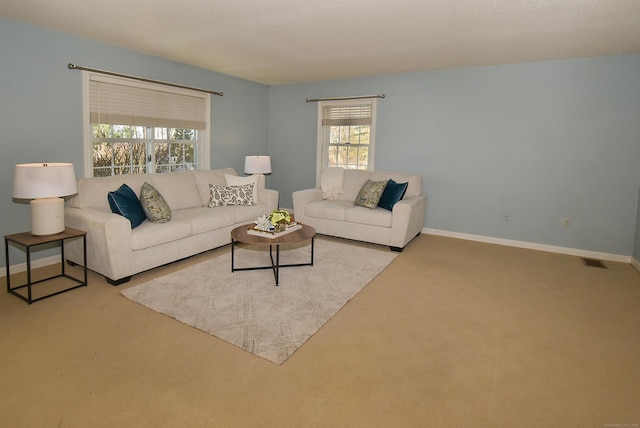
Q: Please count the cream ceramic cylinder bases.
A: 2